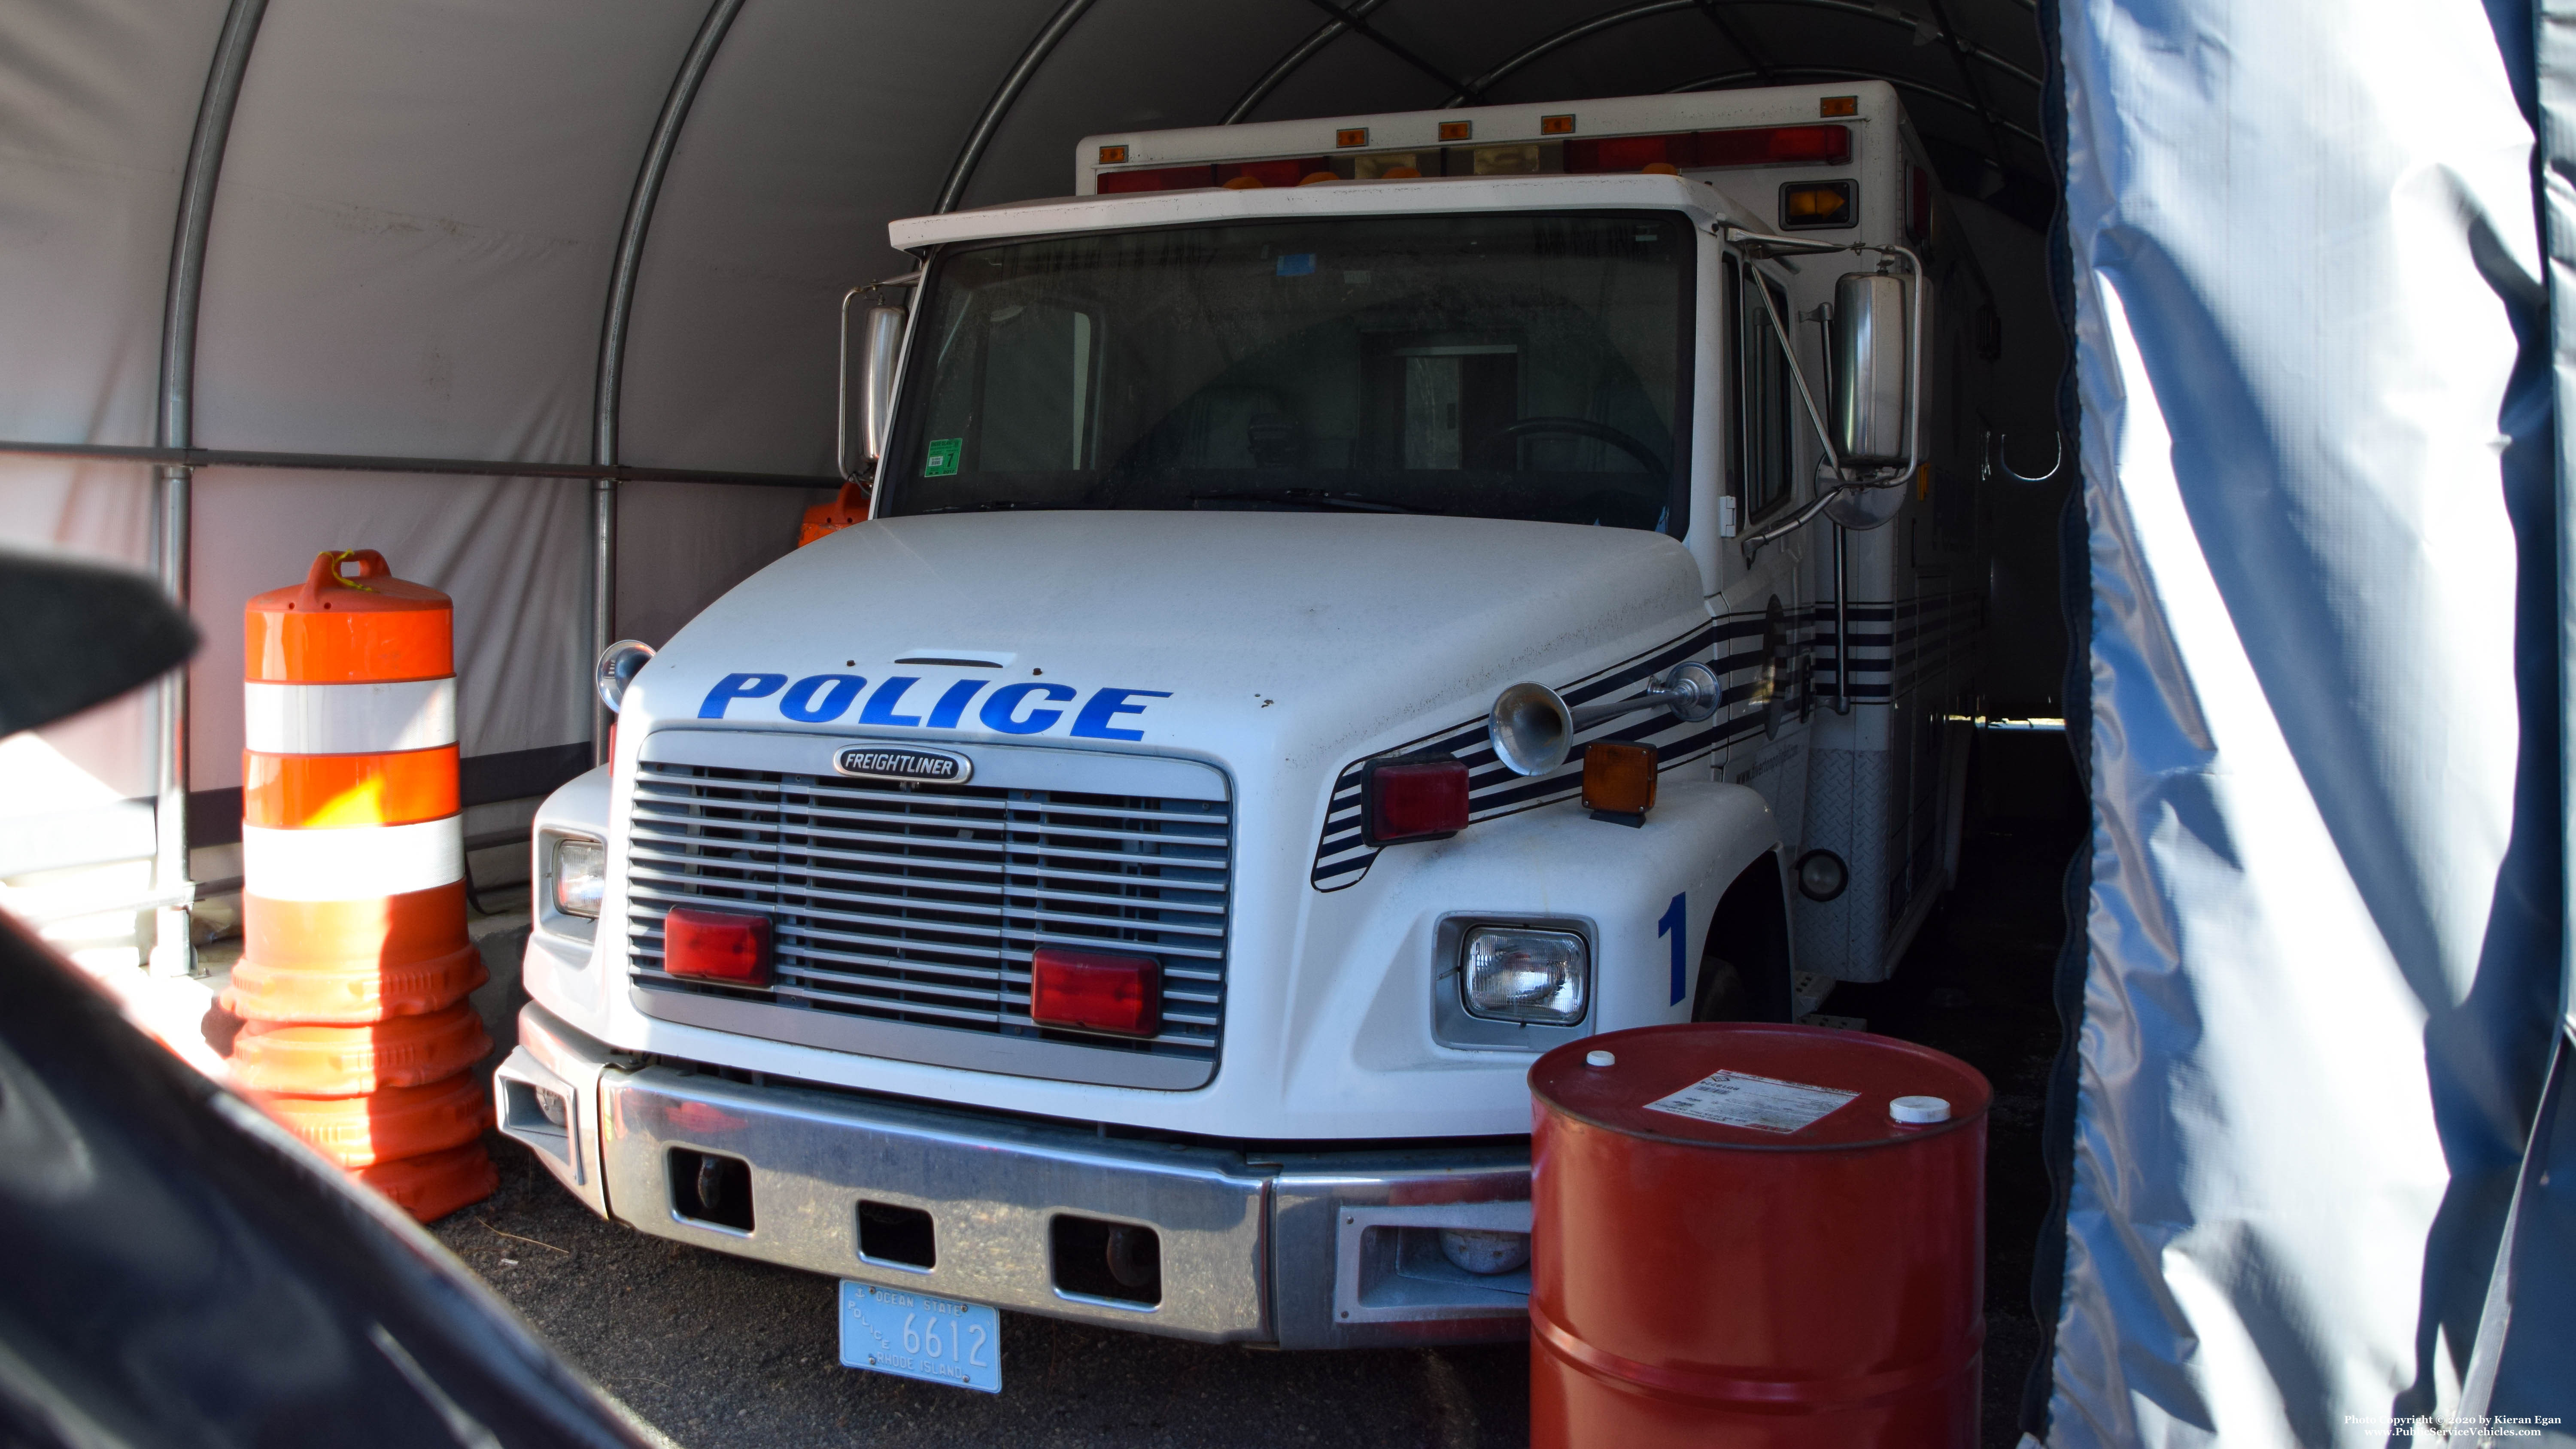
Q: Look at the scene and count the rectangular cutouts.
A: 3